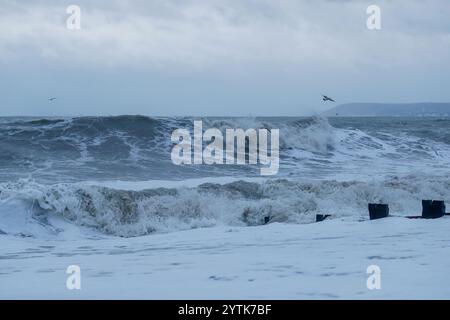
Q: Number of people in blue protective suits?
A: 0